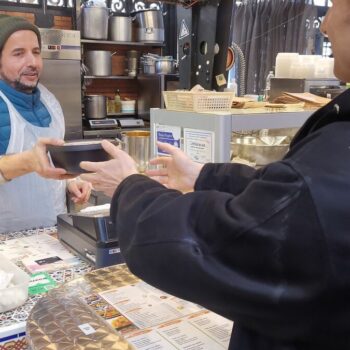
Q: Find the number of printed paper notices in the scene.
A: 2